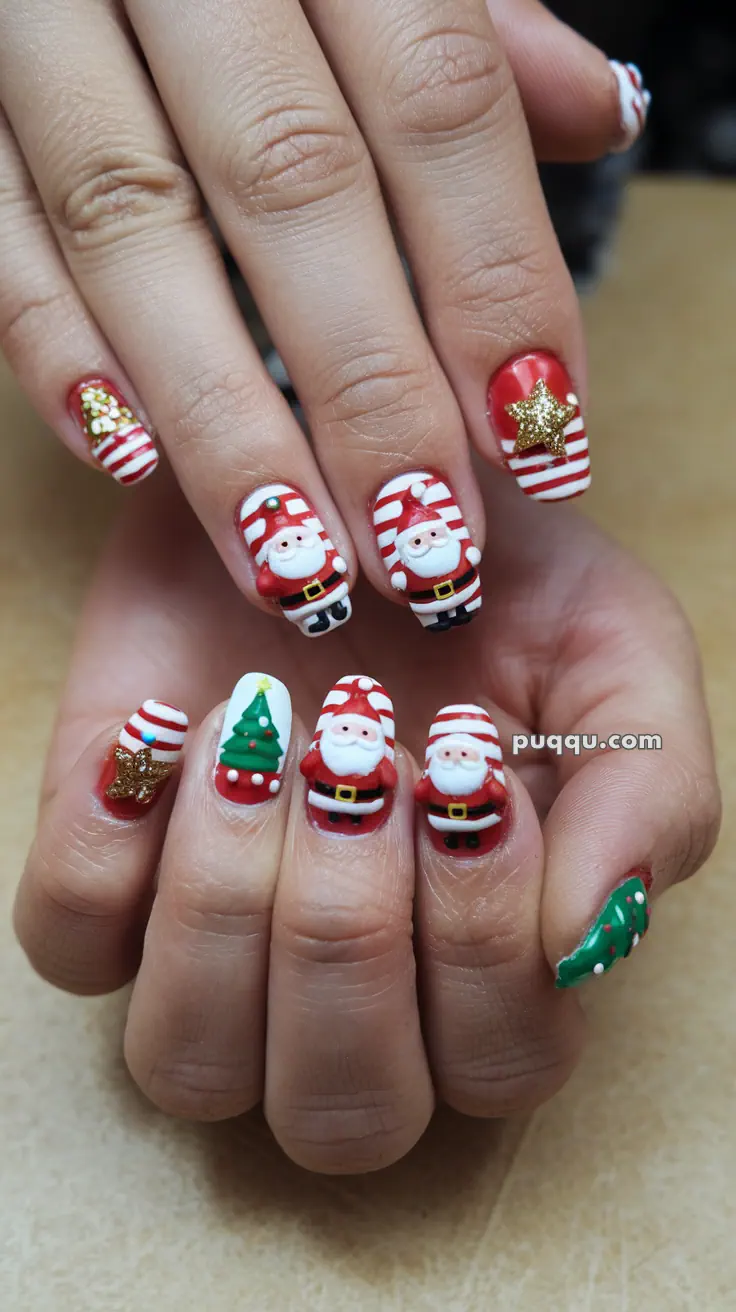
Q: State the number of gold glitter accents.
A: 3